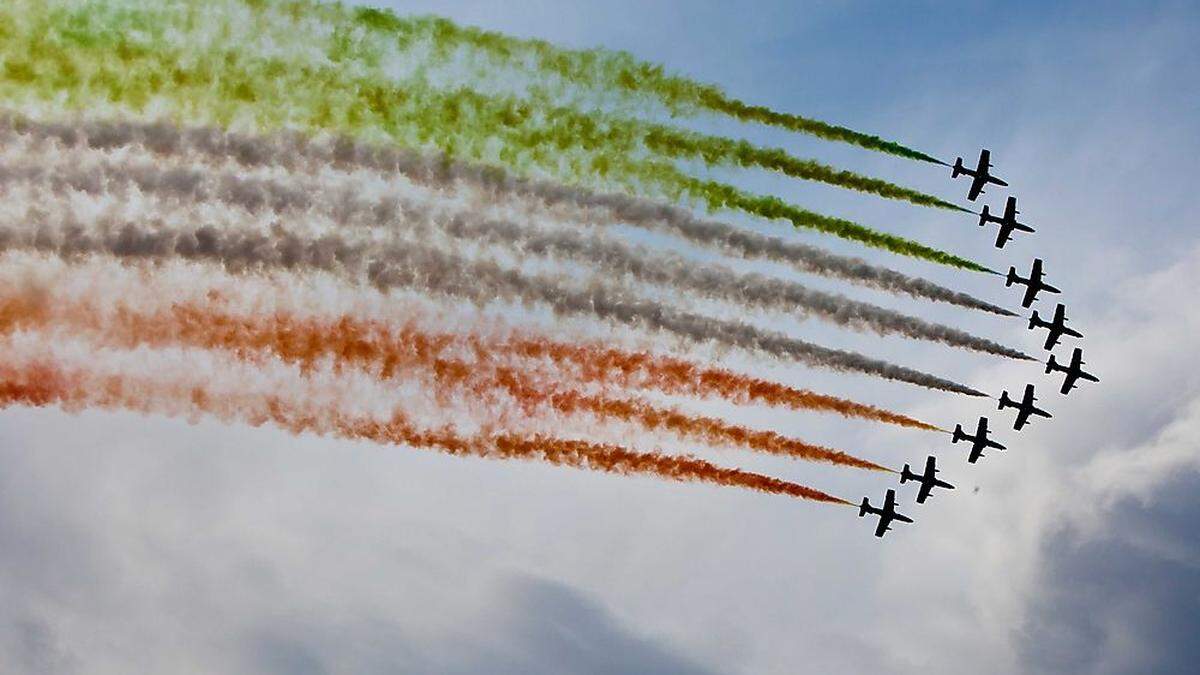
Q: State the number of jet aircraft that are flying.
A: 9